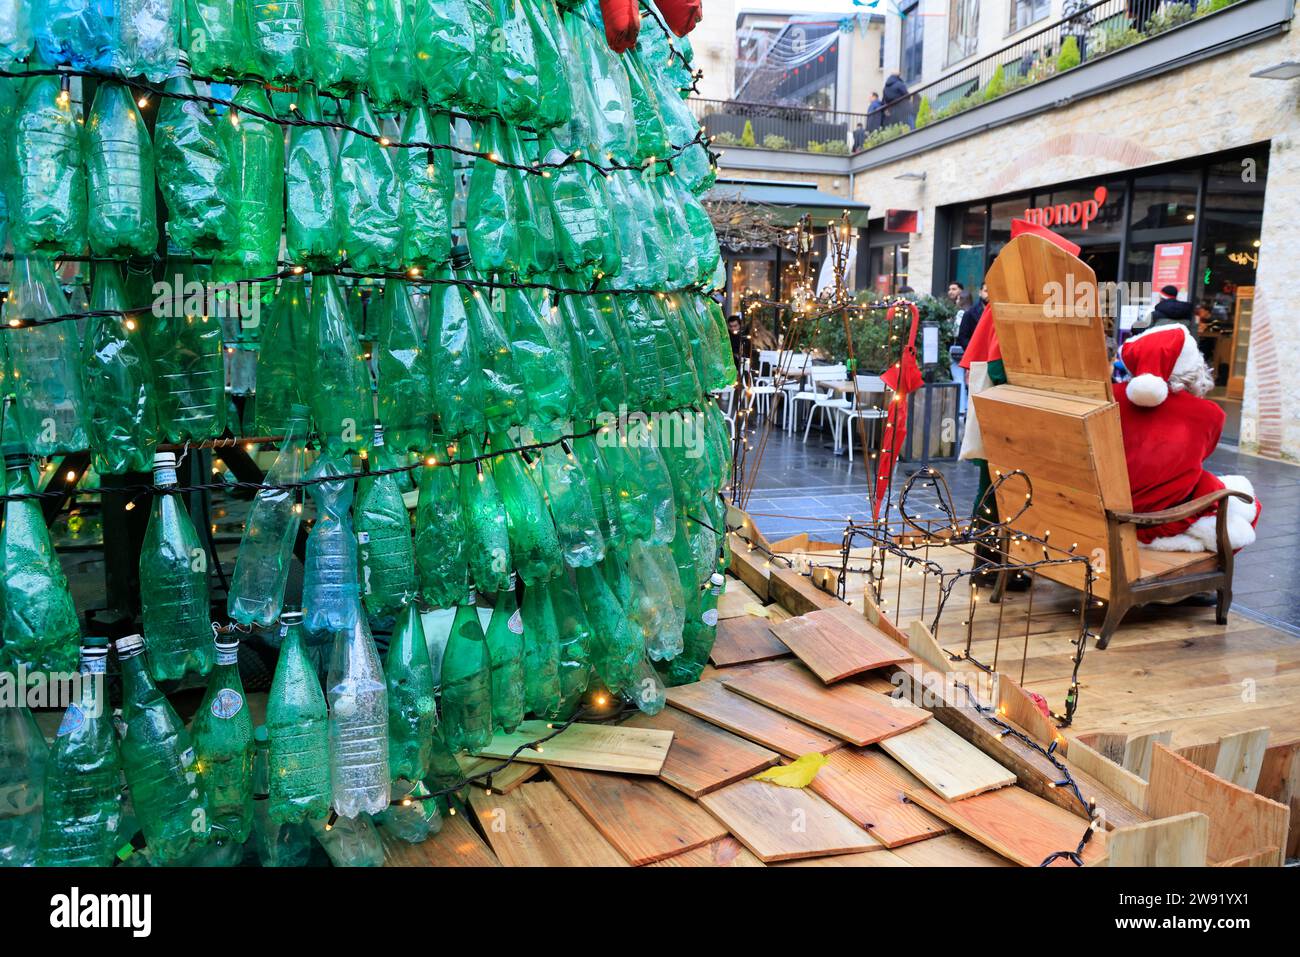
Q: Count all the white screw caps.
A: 3